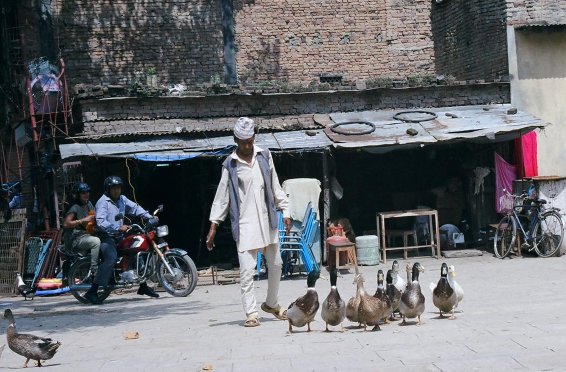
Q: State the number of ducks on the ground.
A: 12